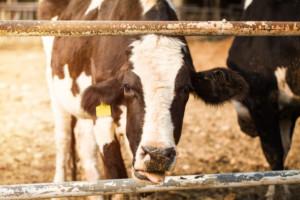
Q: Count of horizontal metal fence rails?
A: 2